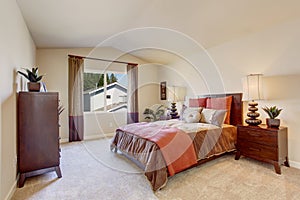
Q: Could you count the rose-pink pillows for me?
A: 2